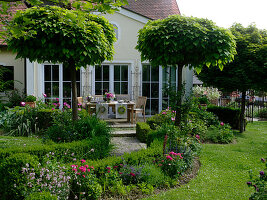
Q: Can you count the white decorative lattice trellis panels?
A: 2